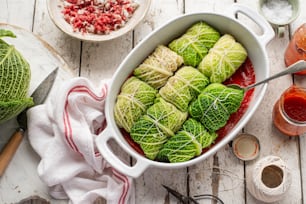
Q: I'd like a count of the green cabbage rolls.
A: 8